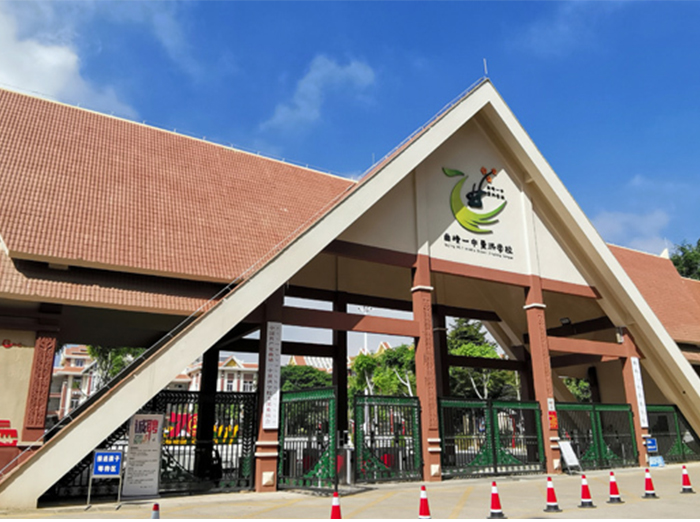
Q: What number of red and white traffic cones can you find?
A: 9